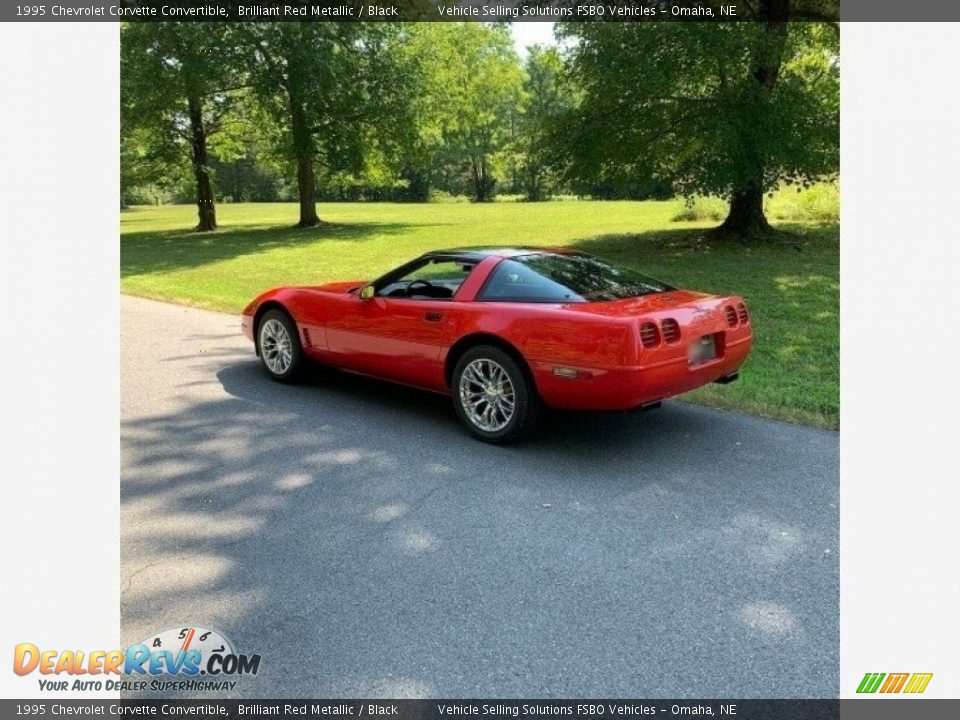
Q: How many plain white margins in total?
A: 2